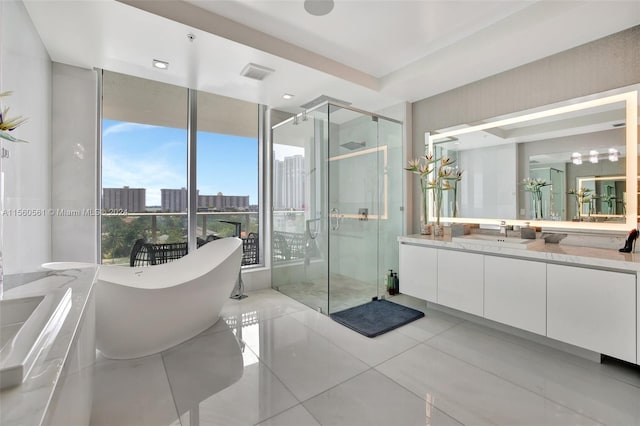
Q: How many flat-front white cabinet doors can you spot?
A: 4